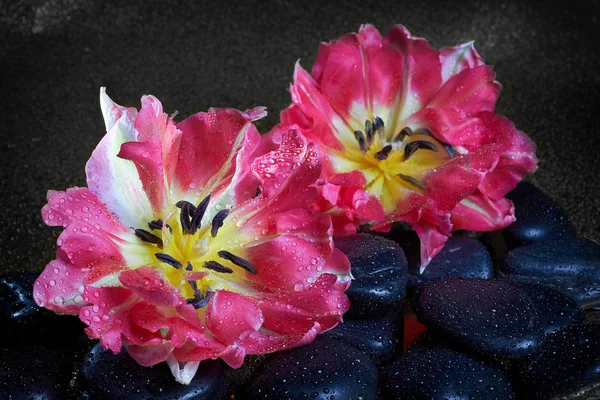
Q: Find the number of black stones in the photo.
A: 12